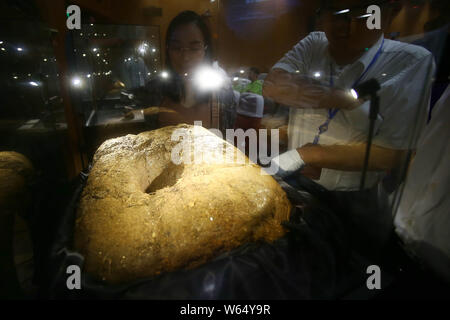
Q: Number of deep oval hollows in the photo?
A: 1